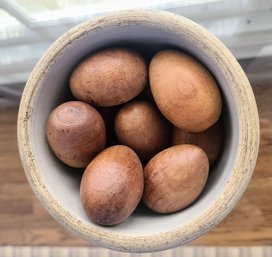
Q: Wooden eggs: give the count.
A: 7